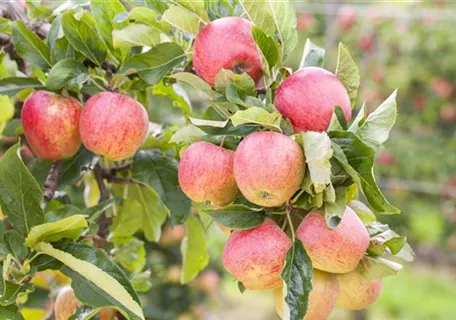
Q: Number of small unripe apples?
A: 0